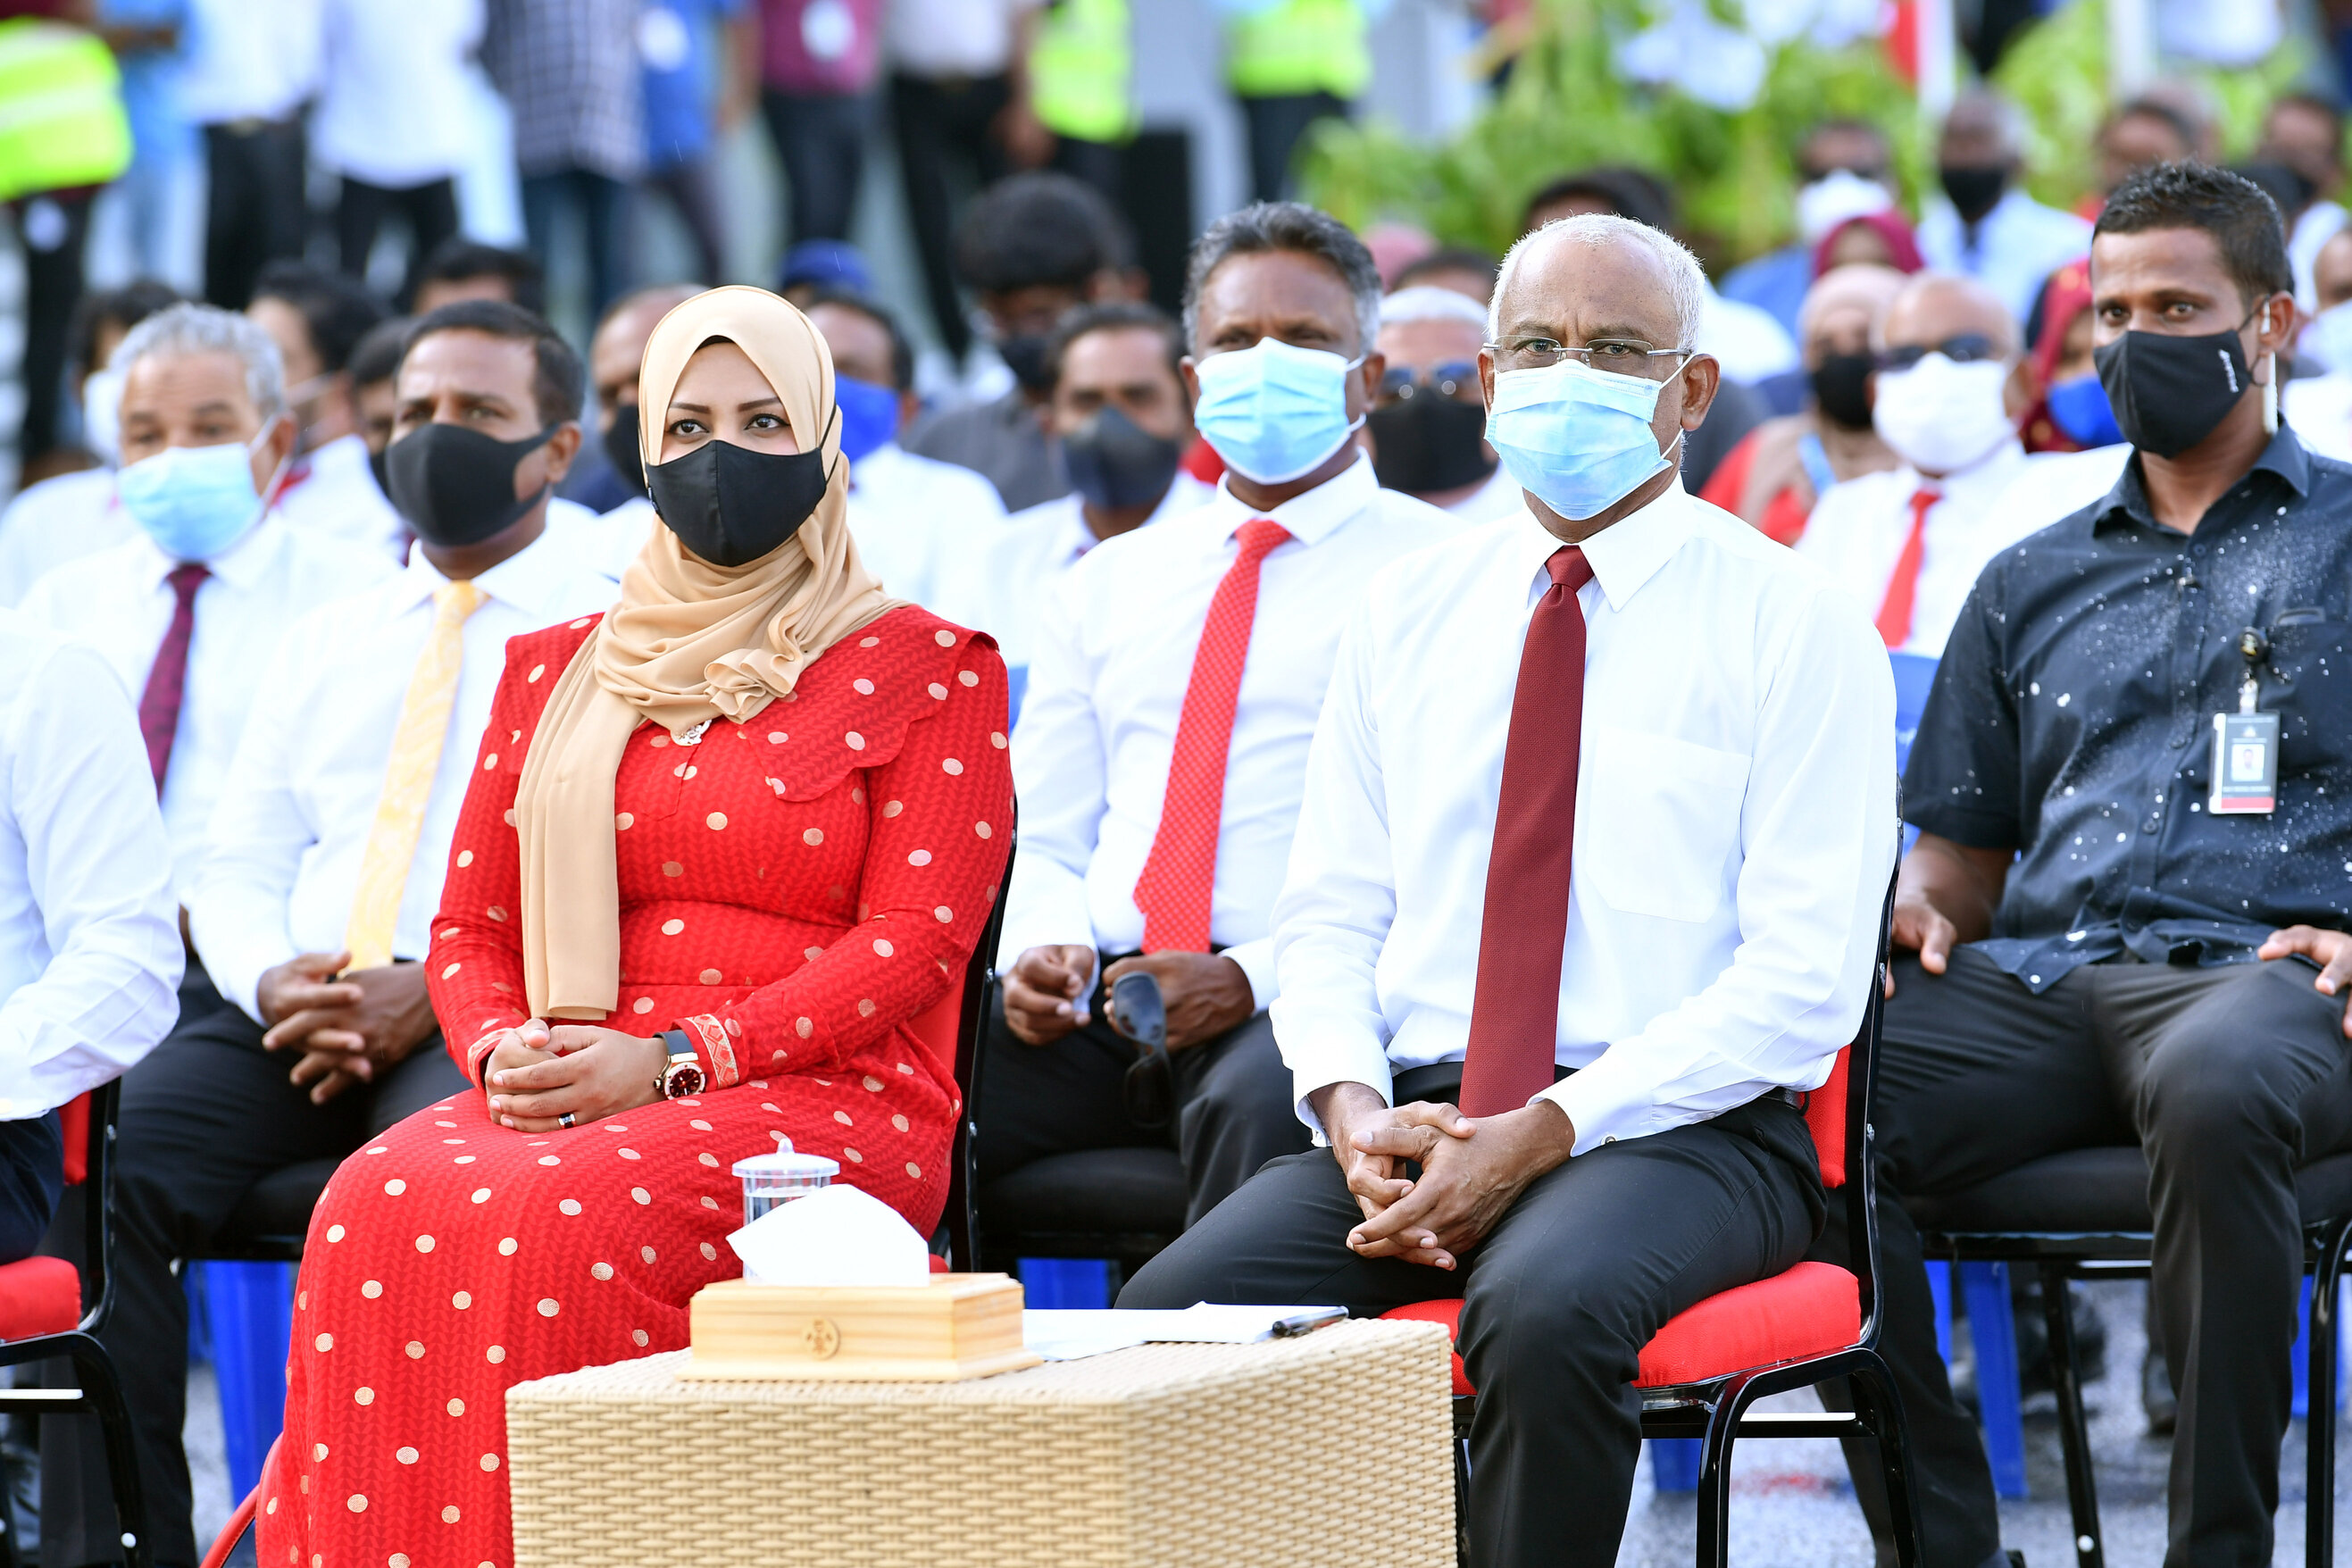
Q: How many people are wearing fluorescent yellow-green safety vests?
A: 3